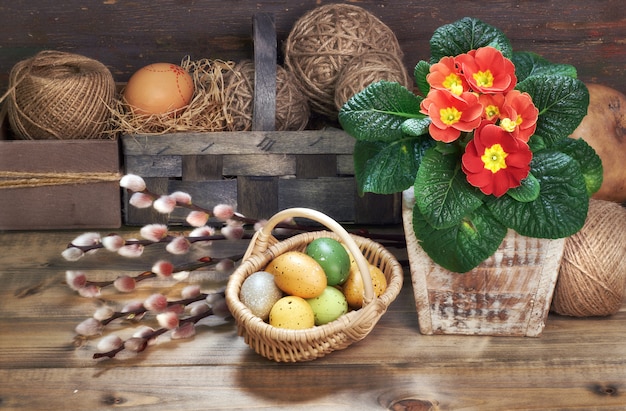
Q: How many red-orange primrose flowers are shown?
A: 6